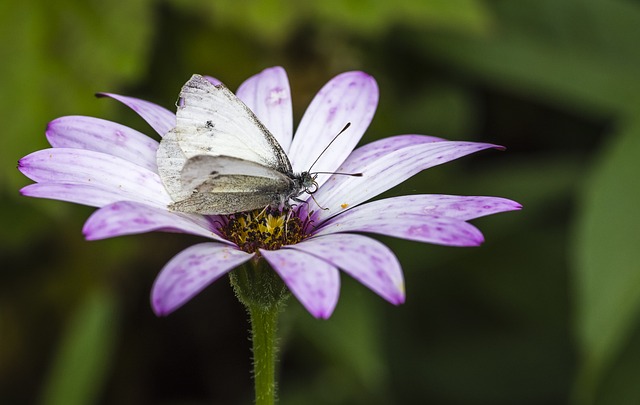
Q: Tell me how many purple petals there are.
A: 15